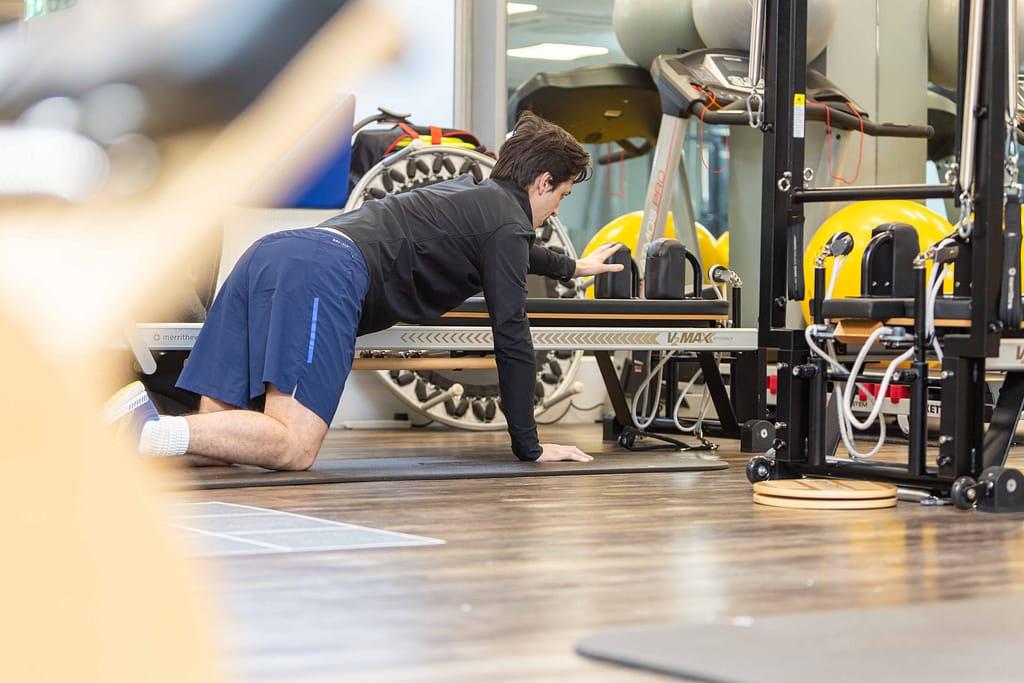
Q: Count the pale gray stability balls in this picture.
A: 3